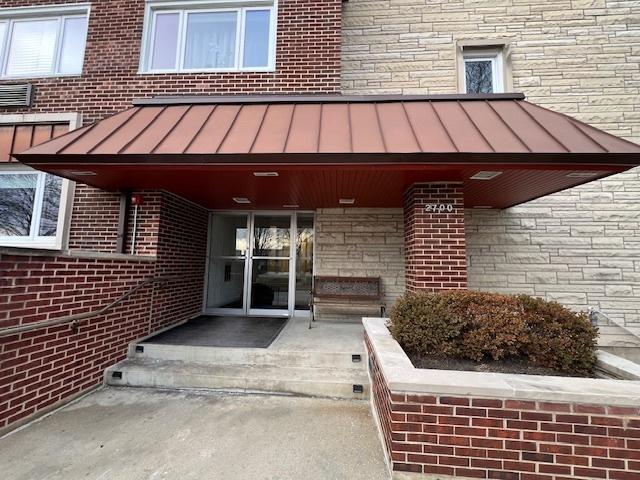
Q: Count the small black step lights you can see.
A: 4